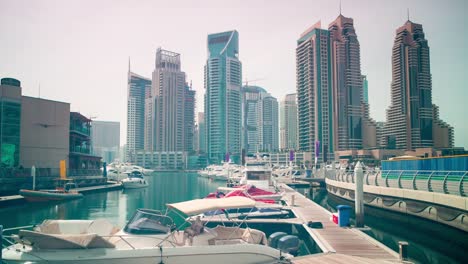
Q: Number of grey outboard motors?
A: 2